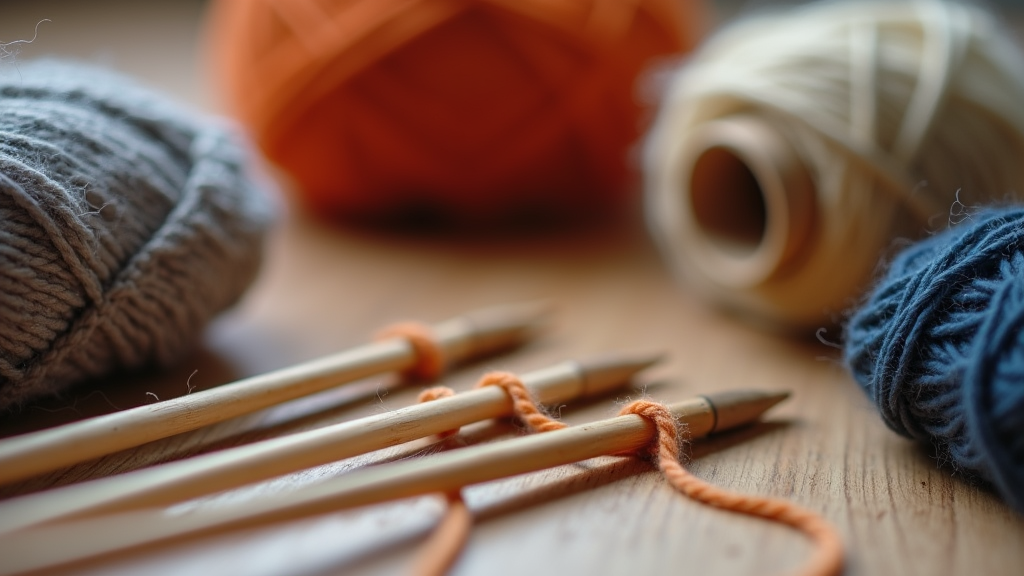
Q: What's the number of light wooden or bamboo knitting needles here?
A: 3